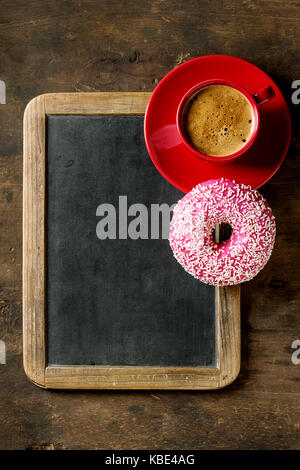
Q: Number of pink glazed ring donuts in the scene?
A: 1